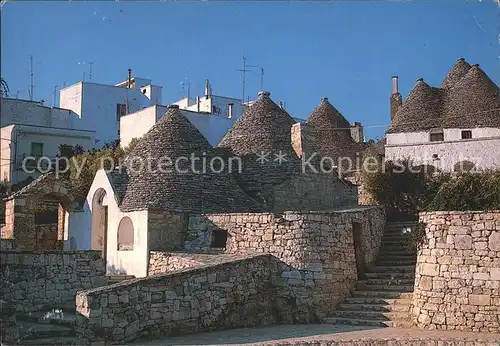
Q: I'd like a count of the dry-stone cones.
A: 6